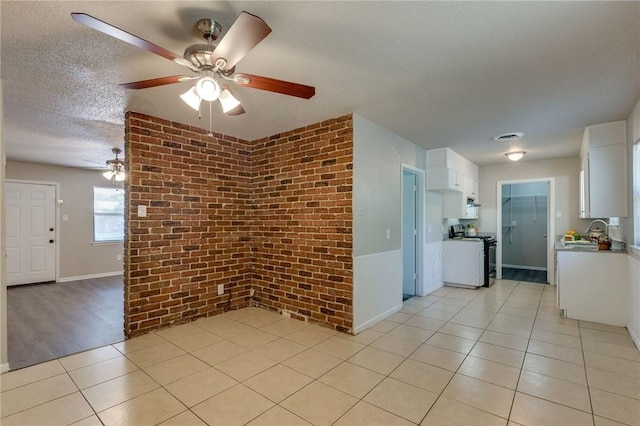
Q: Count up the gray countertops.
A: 2